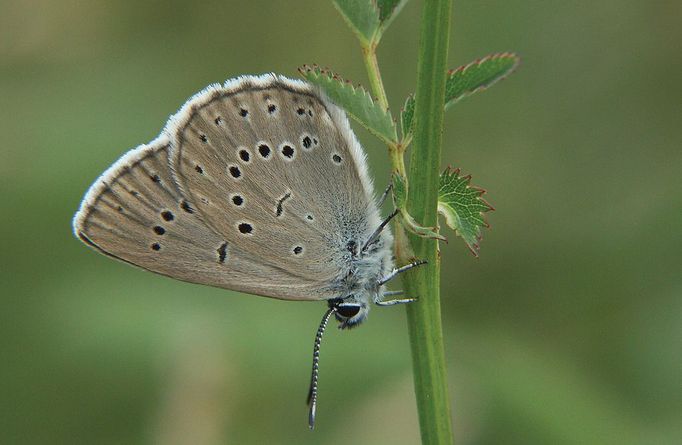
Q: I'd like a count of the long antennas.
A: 1